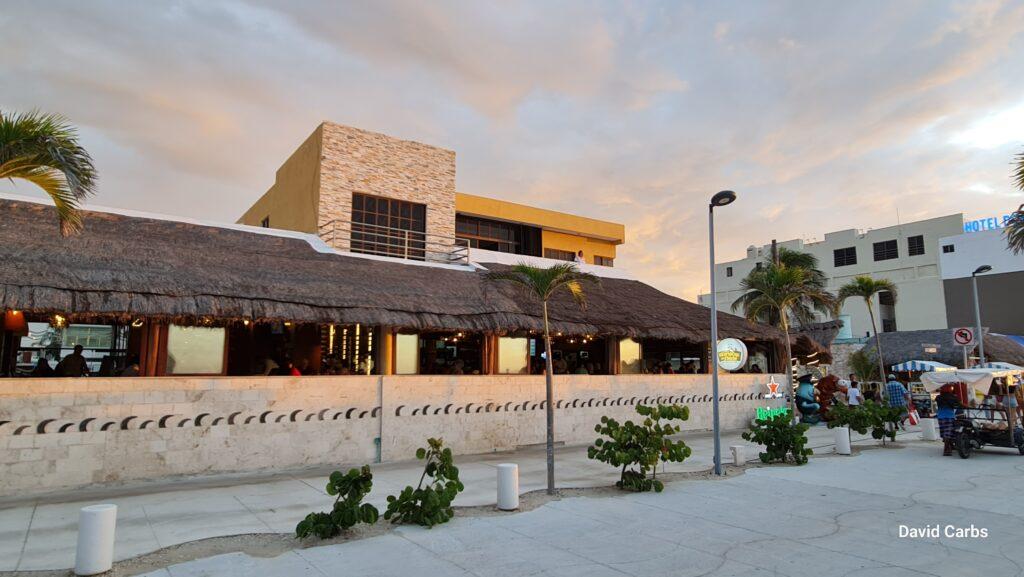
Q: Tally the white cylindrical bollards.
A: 5